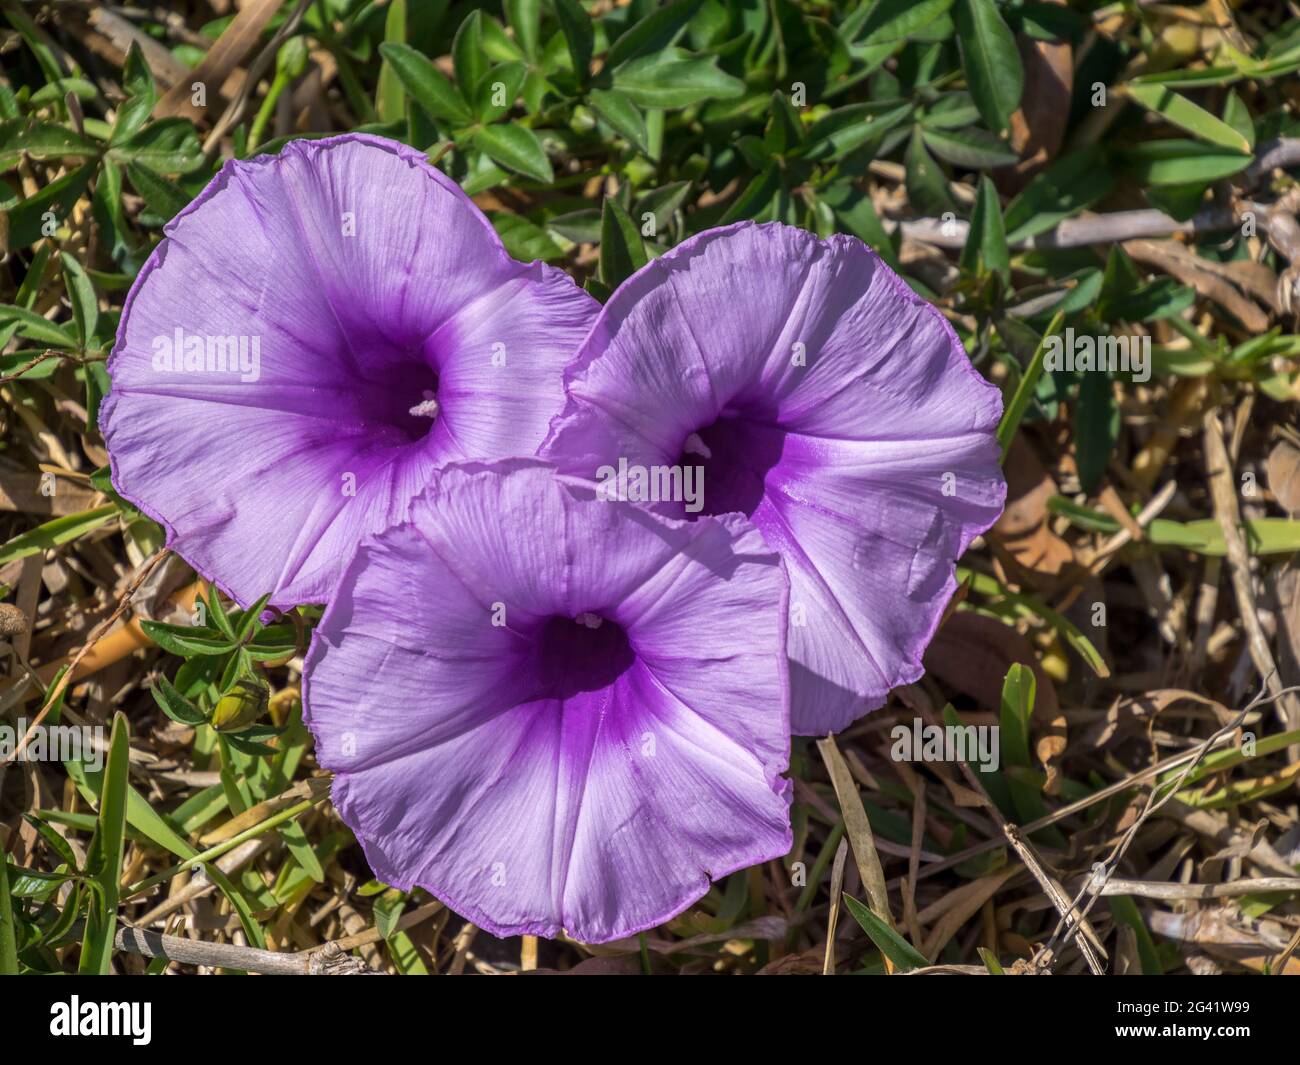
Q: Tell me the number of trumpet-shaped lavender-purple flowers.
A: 3